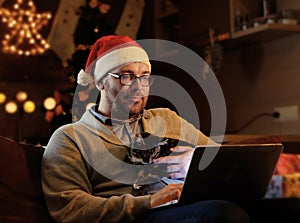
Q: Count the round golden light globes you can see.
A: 5